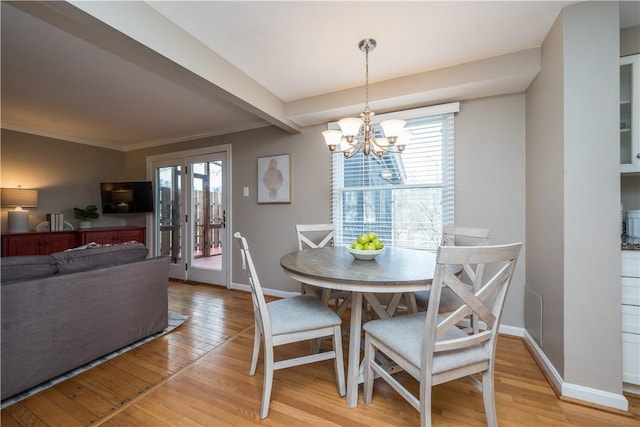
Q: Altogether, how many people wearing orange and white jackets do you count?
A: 0